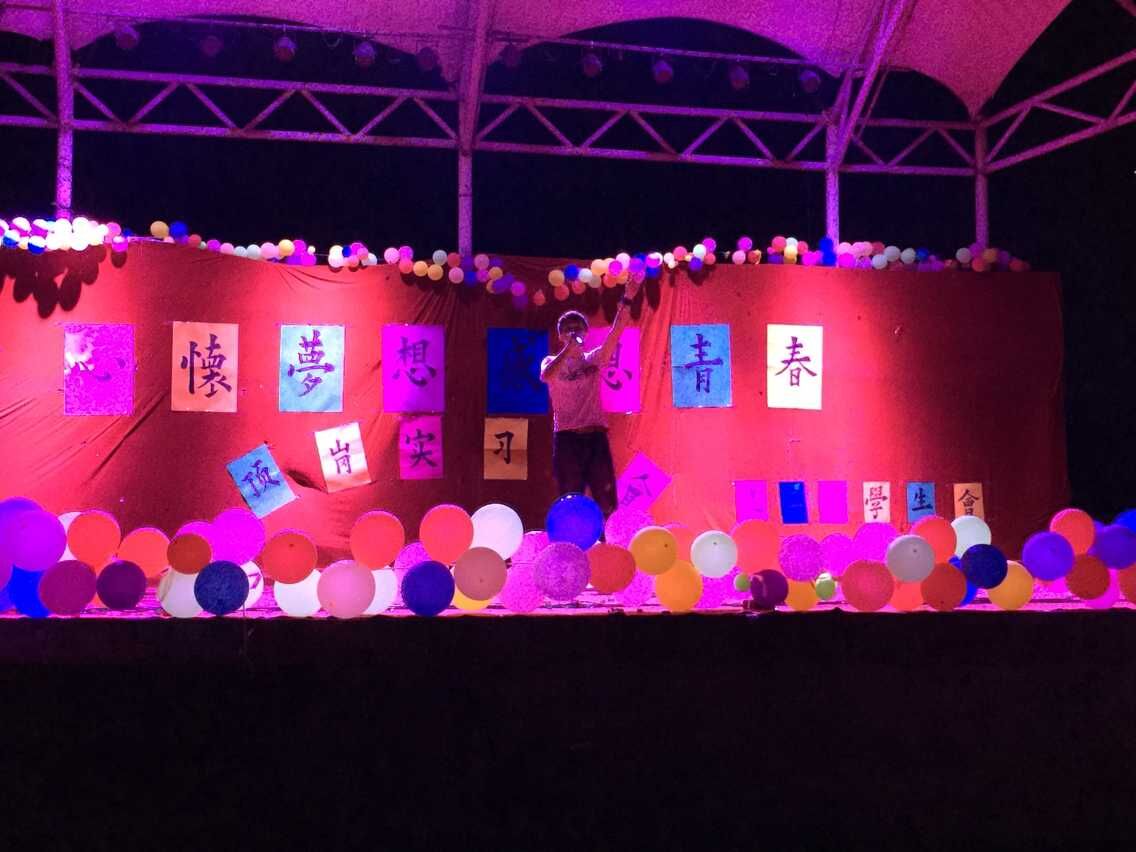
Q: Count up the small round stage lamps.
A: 10